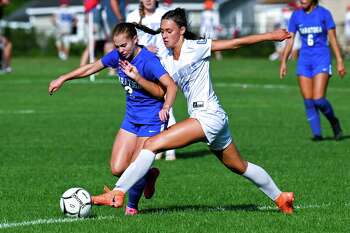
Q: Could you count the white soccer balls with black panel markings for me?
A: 1